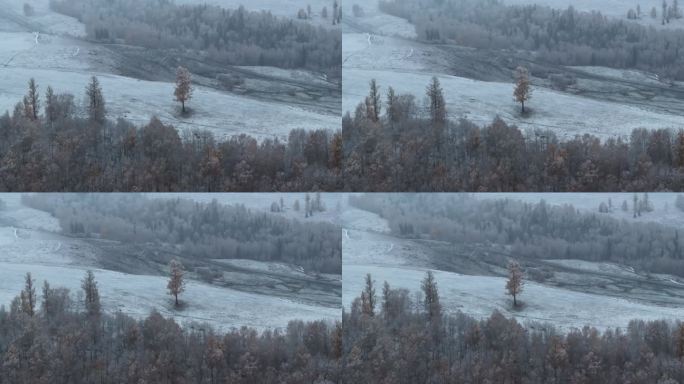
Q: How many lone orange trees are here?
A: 4